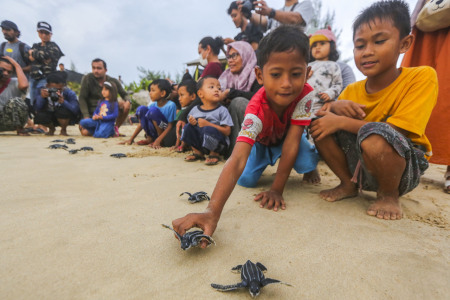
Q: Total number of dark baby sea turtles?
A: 9